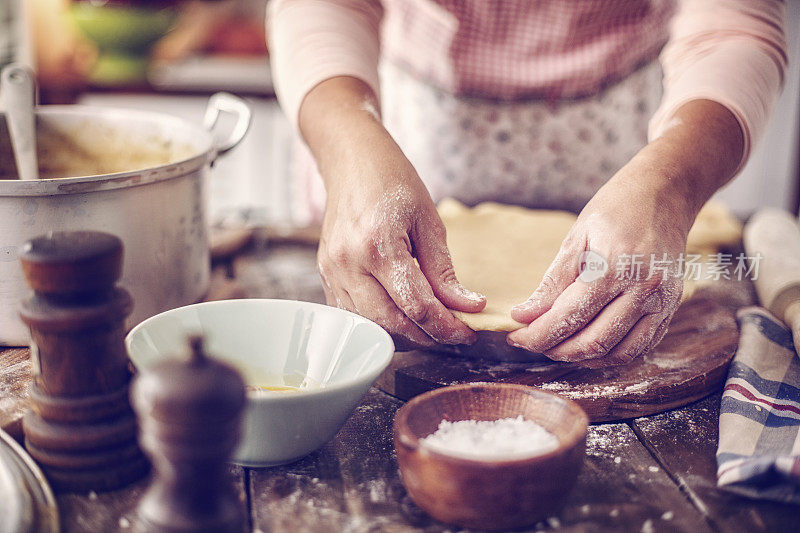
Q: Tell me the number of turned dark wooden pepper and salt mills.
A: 2